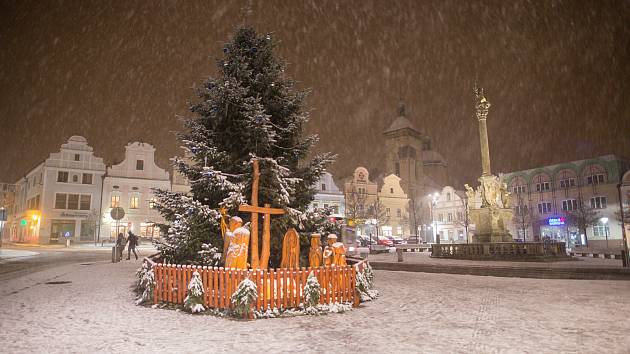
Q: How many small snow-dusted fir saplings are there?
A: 5